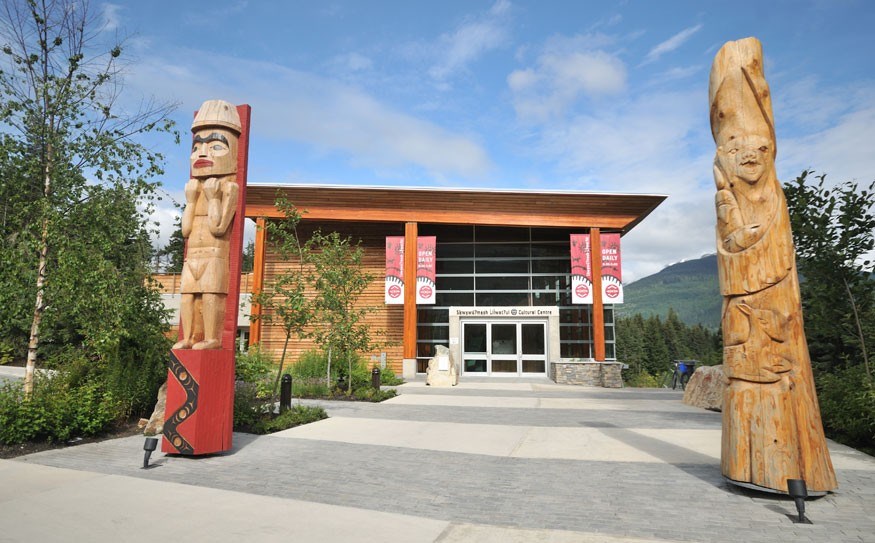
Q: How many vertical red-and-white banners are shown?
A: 4